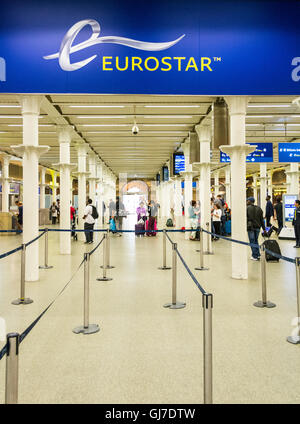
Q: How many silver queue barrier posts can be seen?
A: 13